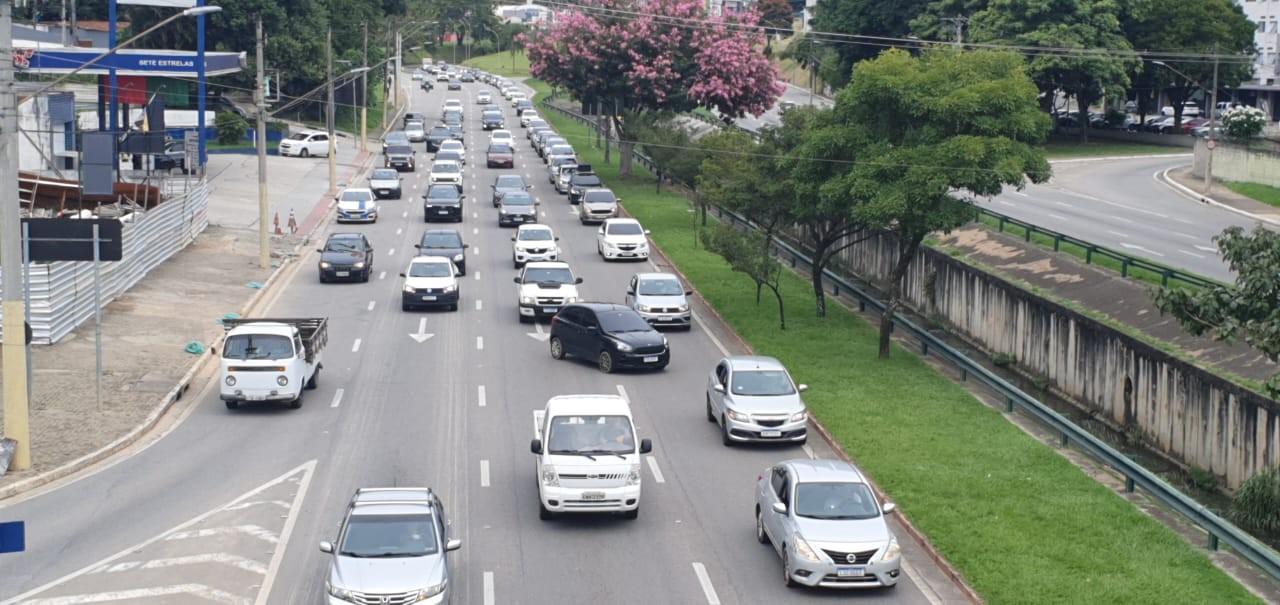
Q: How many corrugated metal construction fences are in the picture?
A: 1